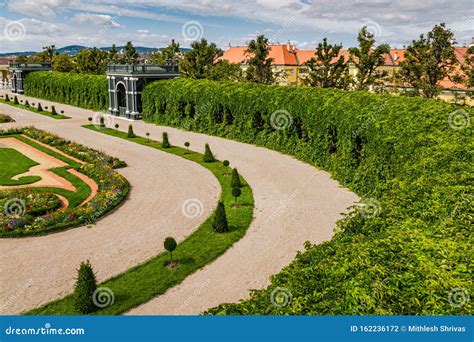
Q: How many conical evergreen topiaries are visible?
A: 12